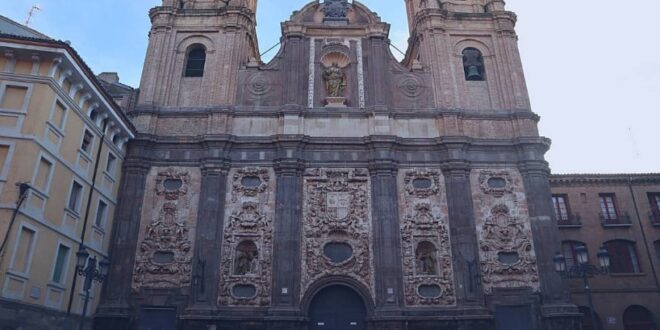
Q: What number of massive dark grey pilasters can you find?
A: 6